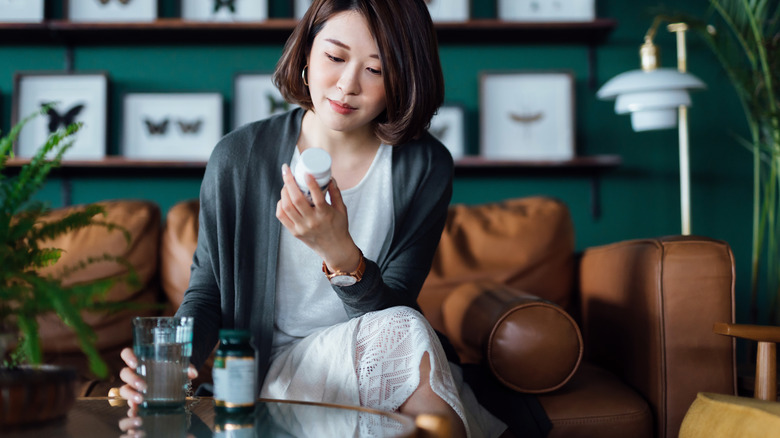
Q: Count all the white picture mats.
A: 11